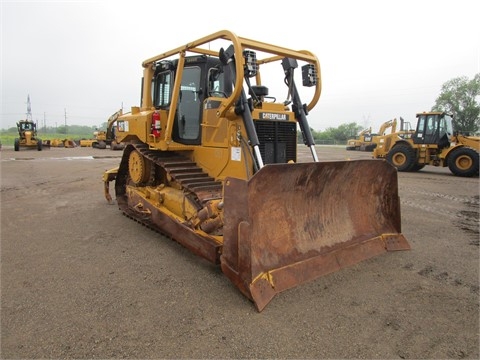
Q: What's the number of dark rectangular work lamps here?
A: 2